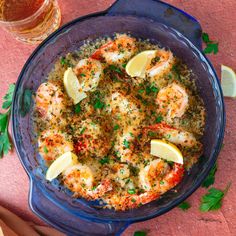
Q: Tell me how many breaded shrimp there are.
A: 13